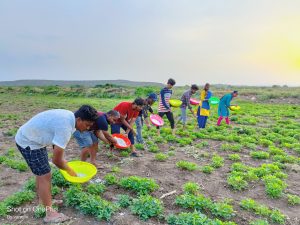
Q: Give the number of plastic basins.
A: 7